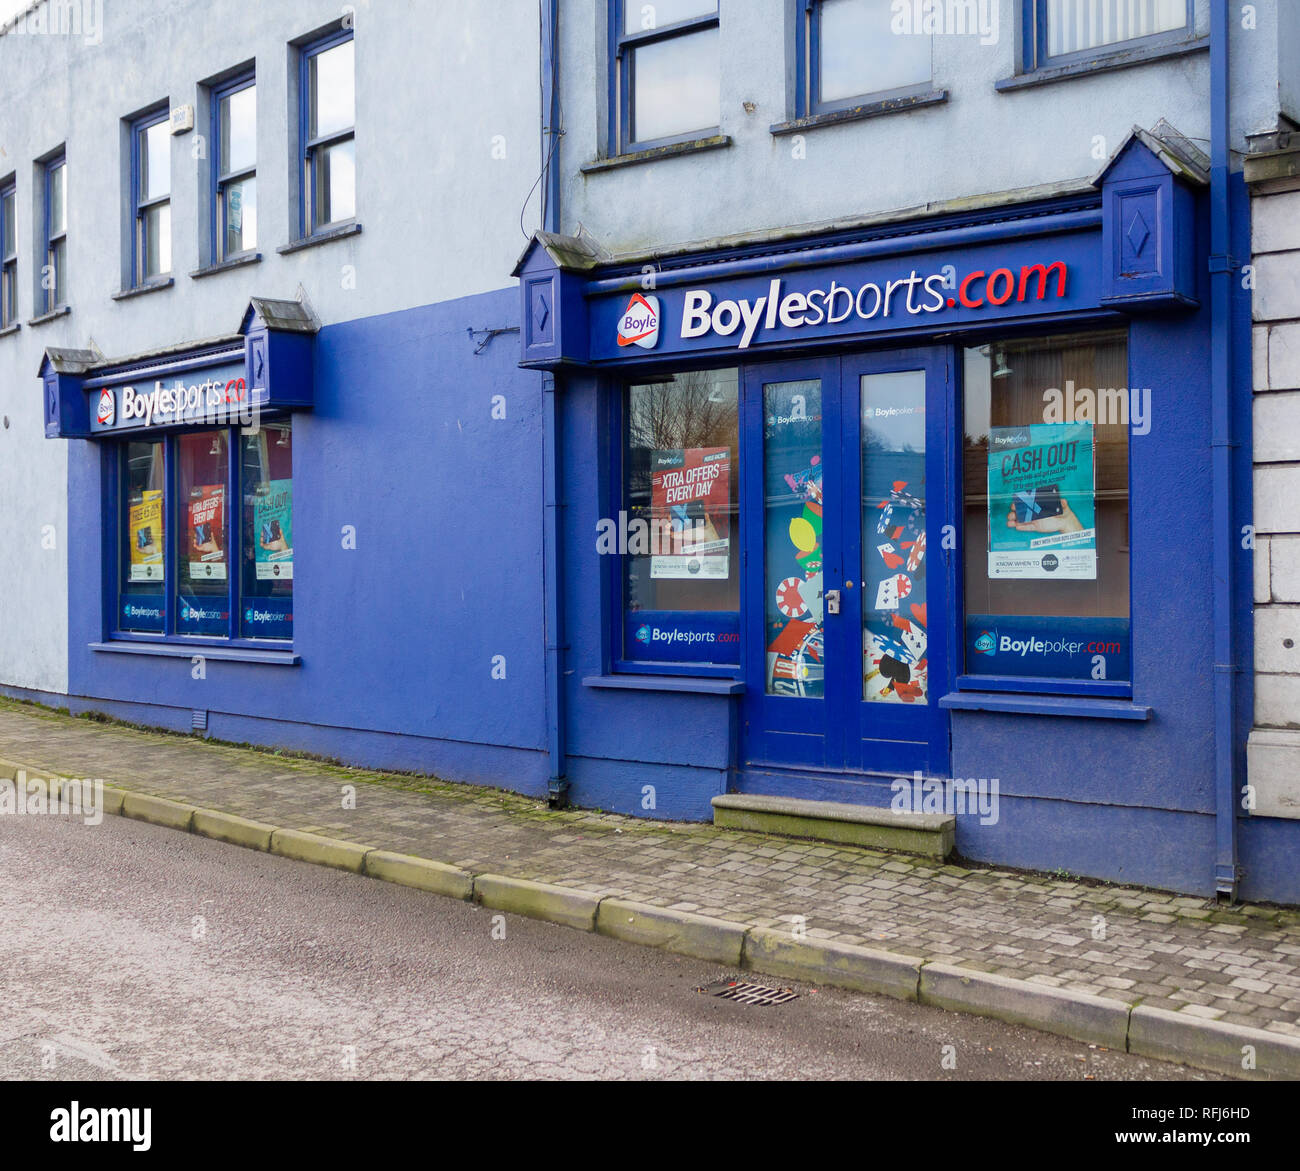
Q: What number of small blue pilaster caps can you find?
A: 4